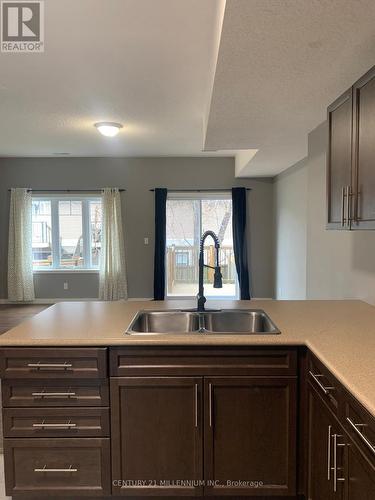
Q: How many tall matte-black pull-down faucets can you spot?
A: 1